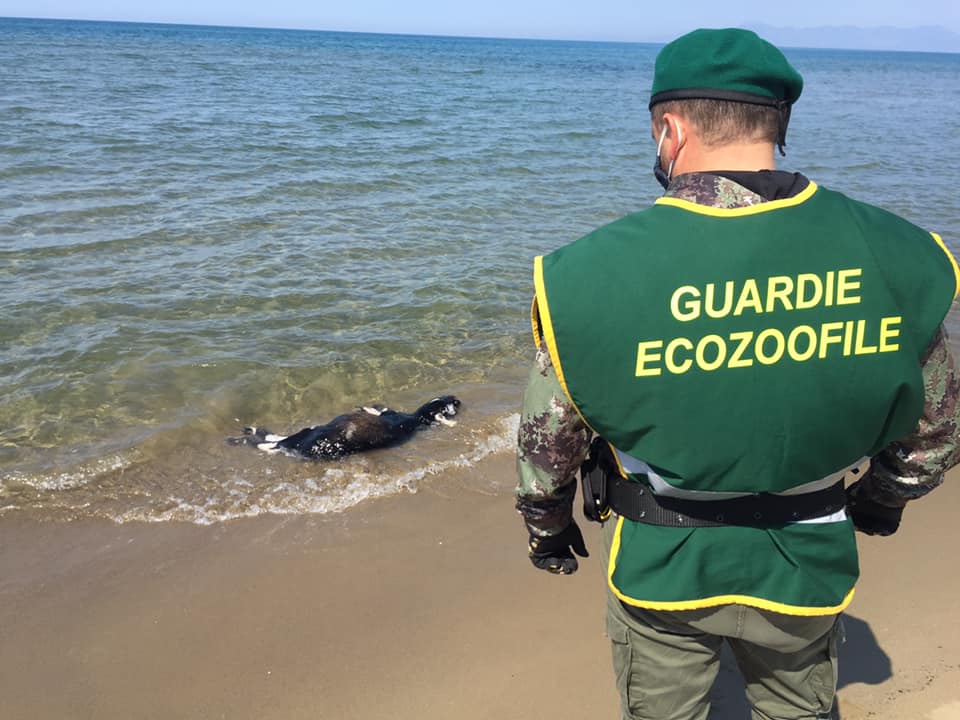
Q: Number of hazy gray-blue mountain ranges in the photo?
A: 1